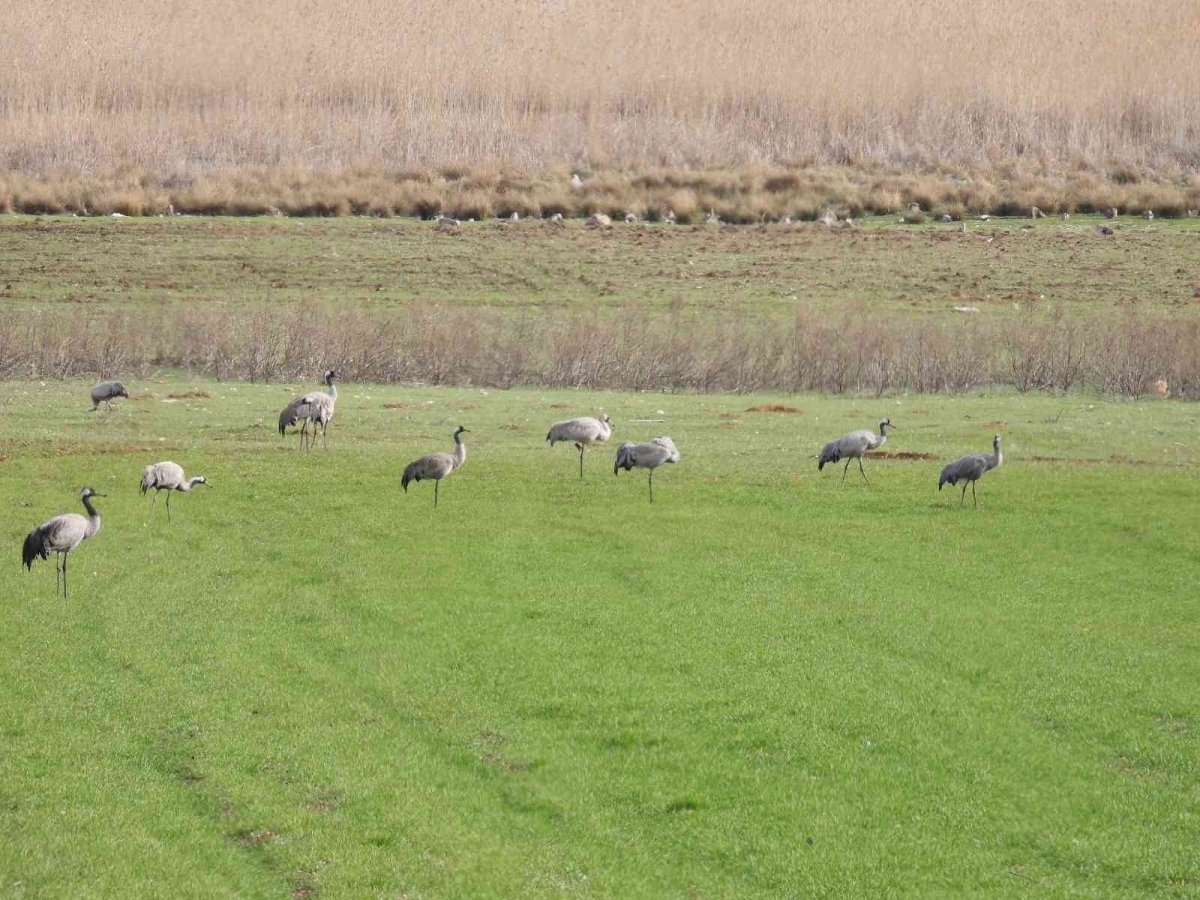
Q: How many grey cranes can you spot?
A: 10